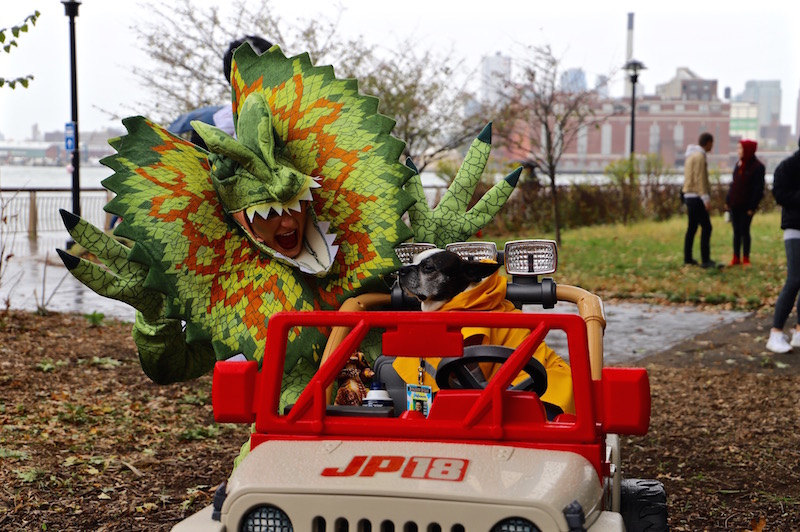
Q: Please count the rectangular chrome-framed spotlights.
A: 3